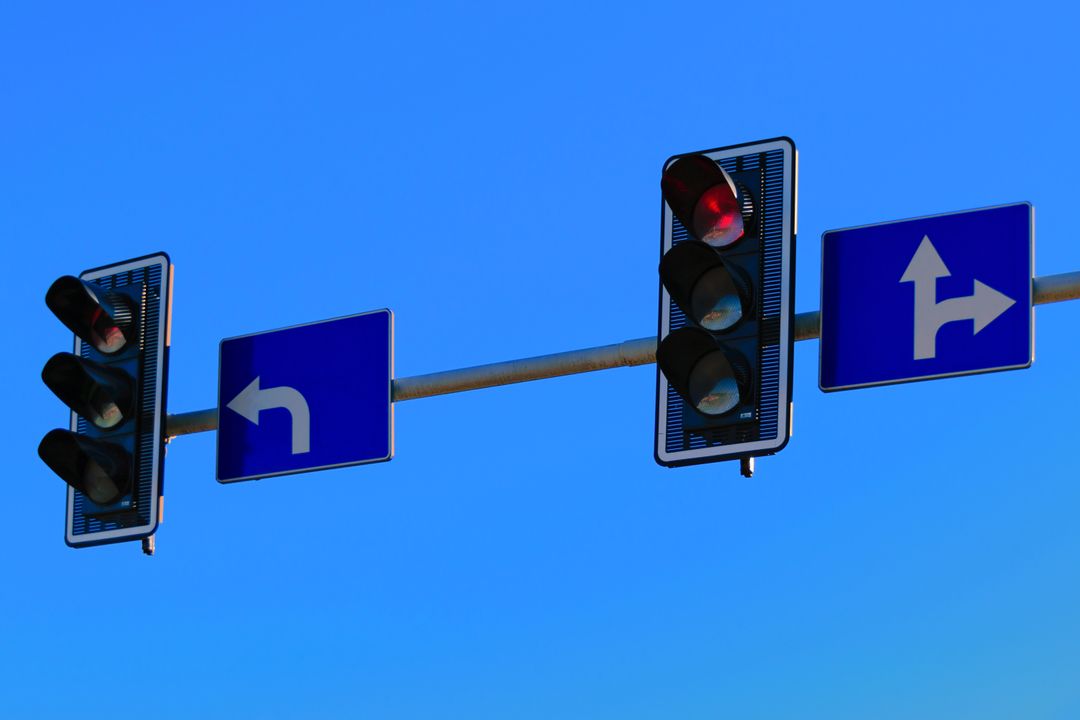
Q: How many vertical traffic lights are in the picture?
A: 2